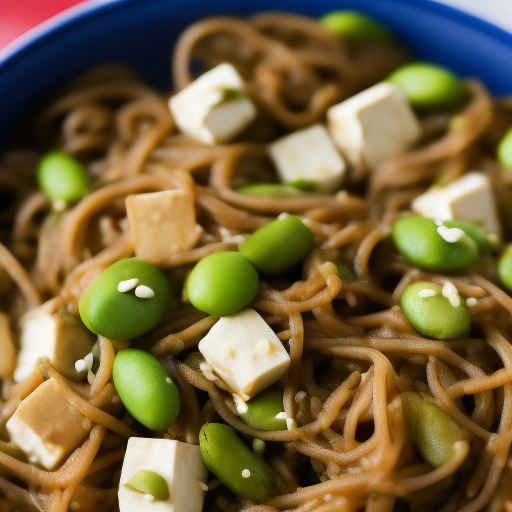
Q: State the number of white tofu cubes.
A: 7